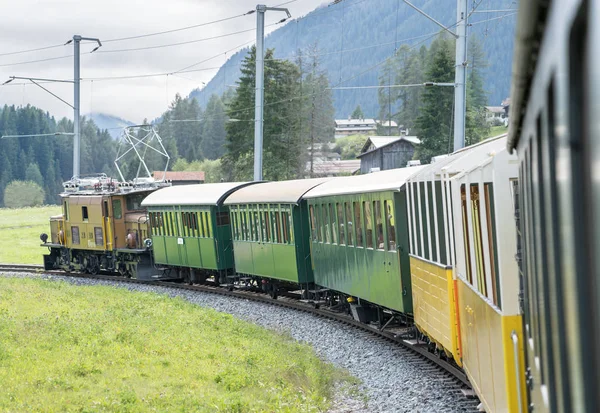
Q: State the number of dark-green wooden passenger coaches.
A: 3